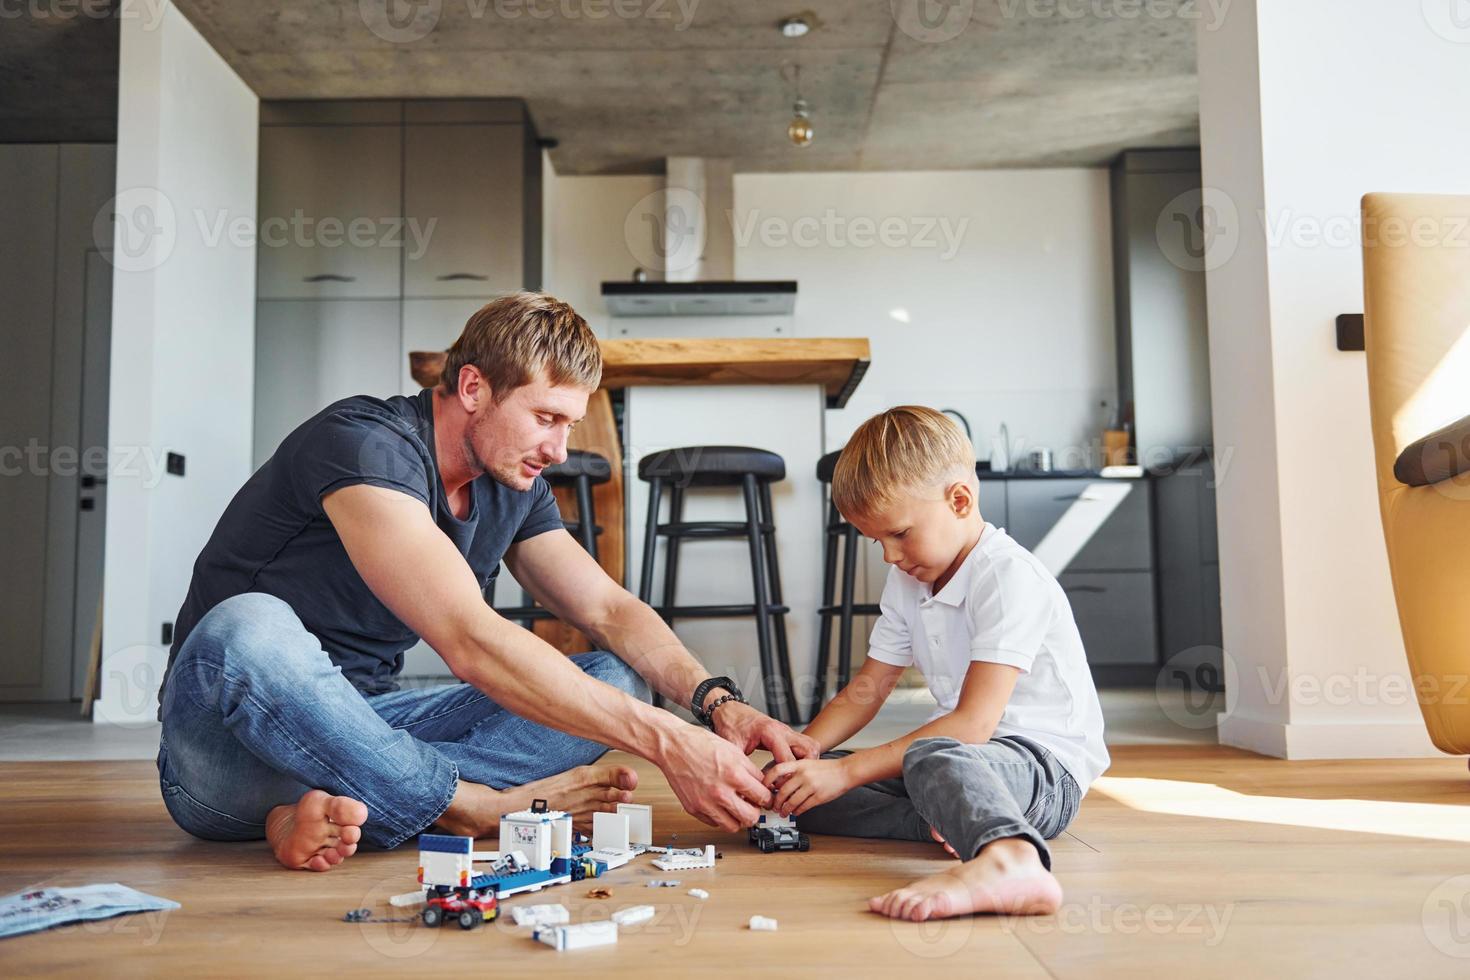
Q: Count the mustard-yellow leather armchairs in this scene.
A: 1